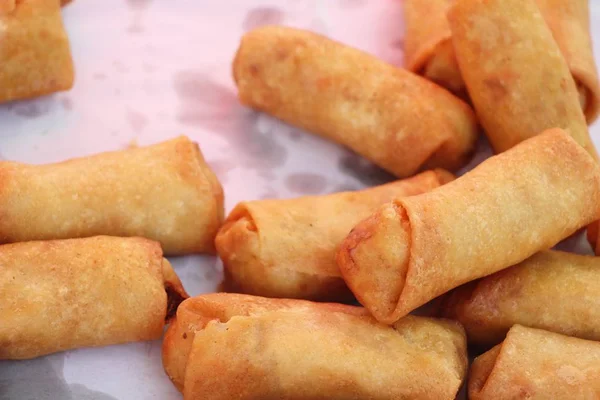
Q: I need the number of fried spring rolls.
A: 12